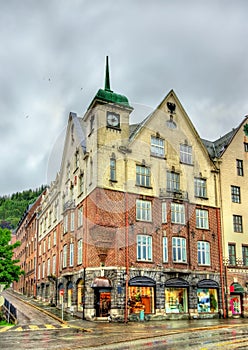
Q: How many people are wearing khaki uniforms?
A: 0